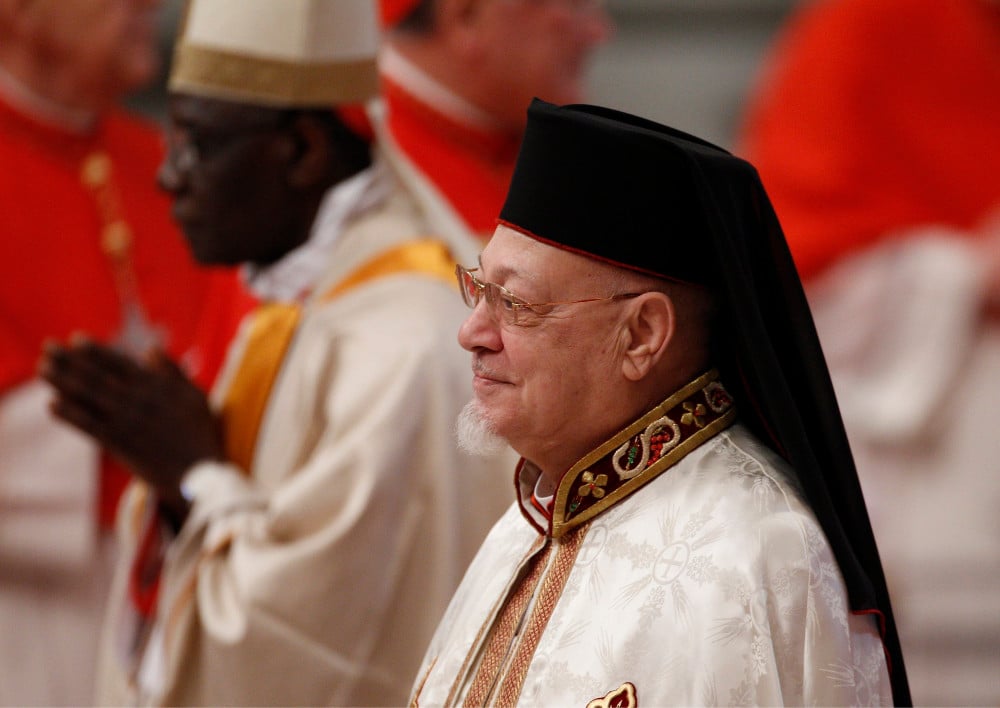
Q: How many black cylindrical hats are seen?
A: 1